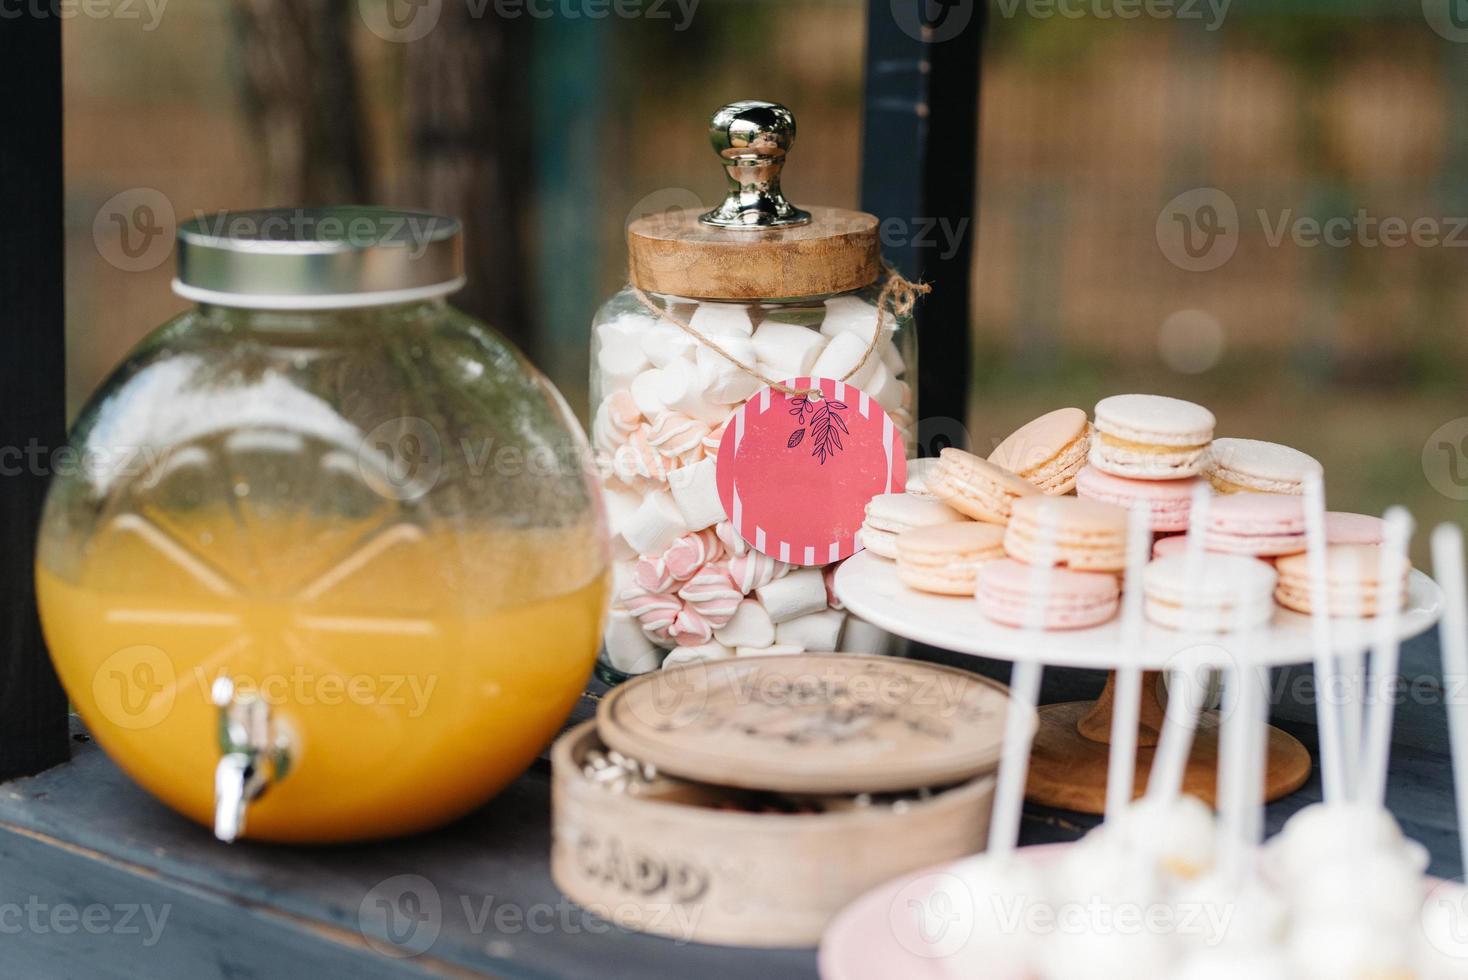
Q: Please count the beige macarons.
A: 5